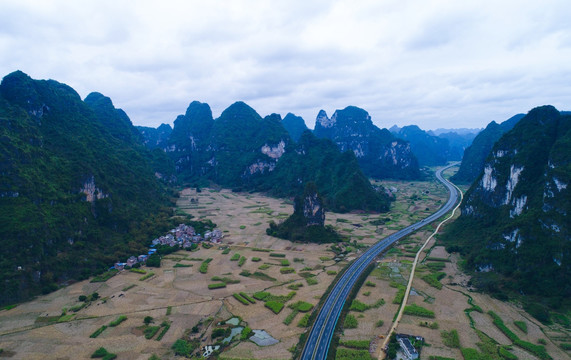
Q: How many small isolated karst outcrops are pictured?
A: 1